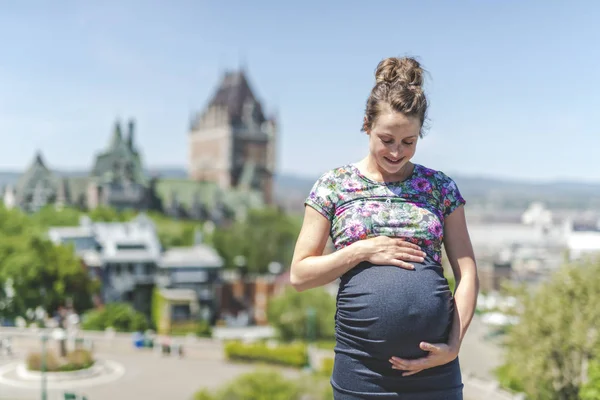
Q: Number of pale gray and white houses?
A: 2